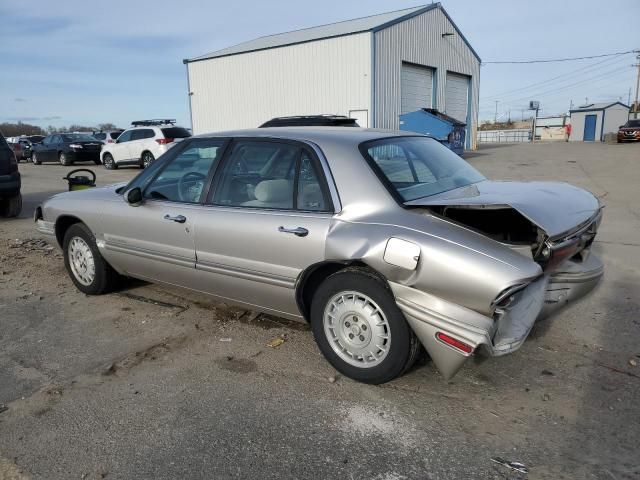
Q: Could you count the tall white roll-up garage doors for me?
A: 2